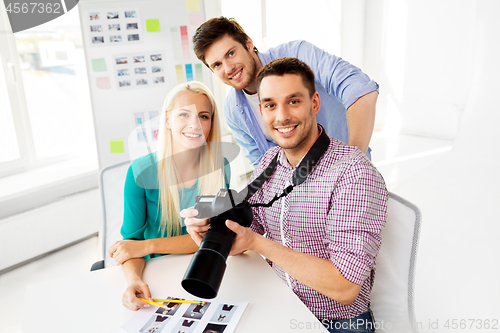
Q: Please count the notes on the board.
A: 6